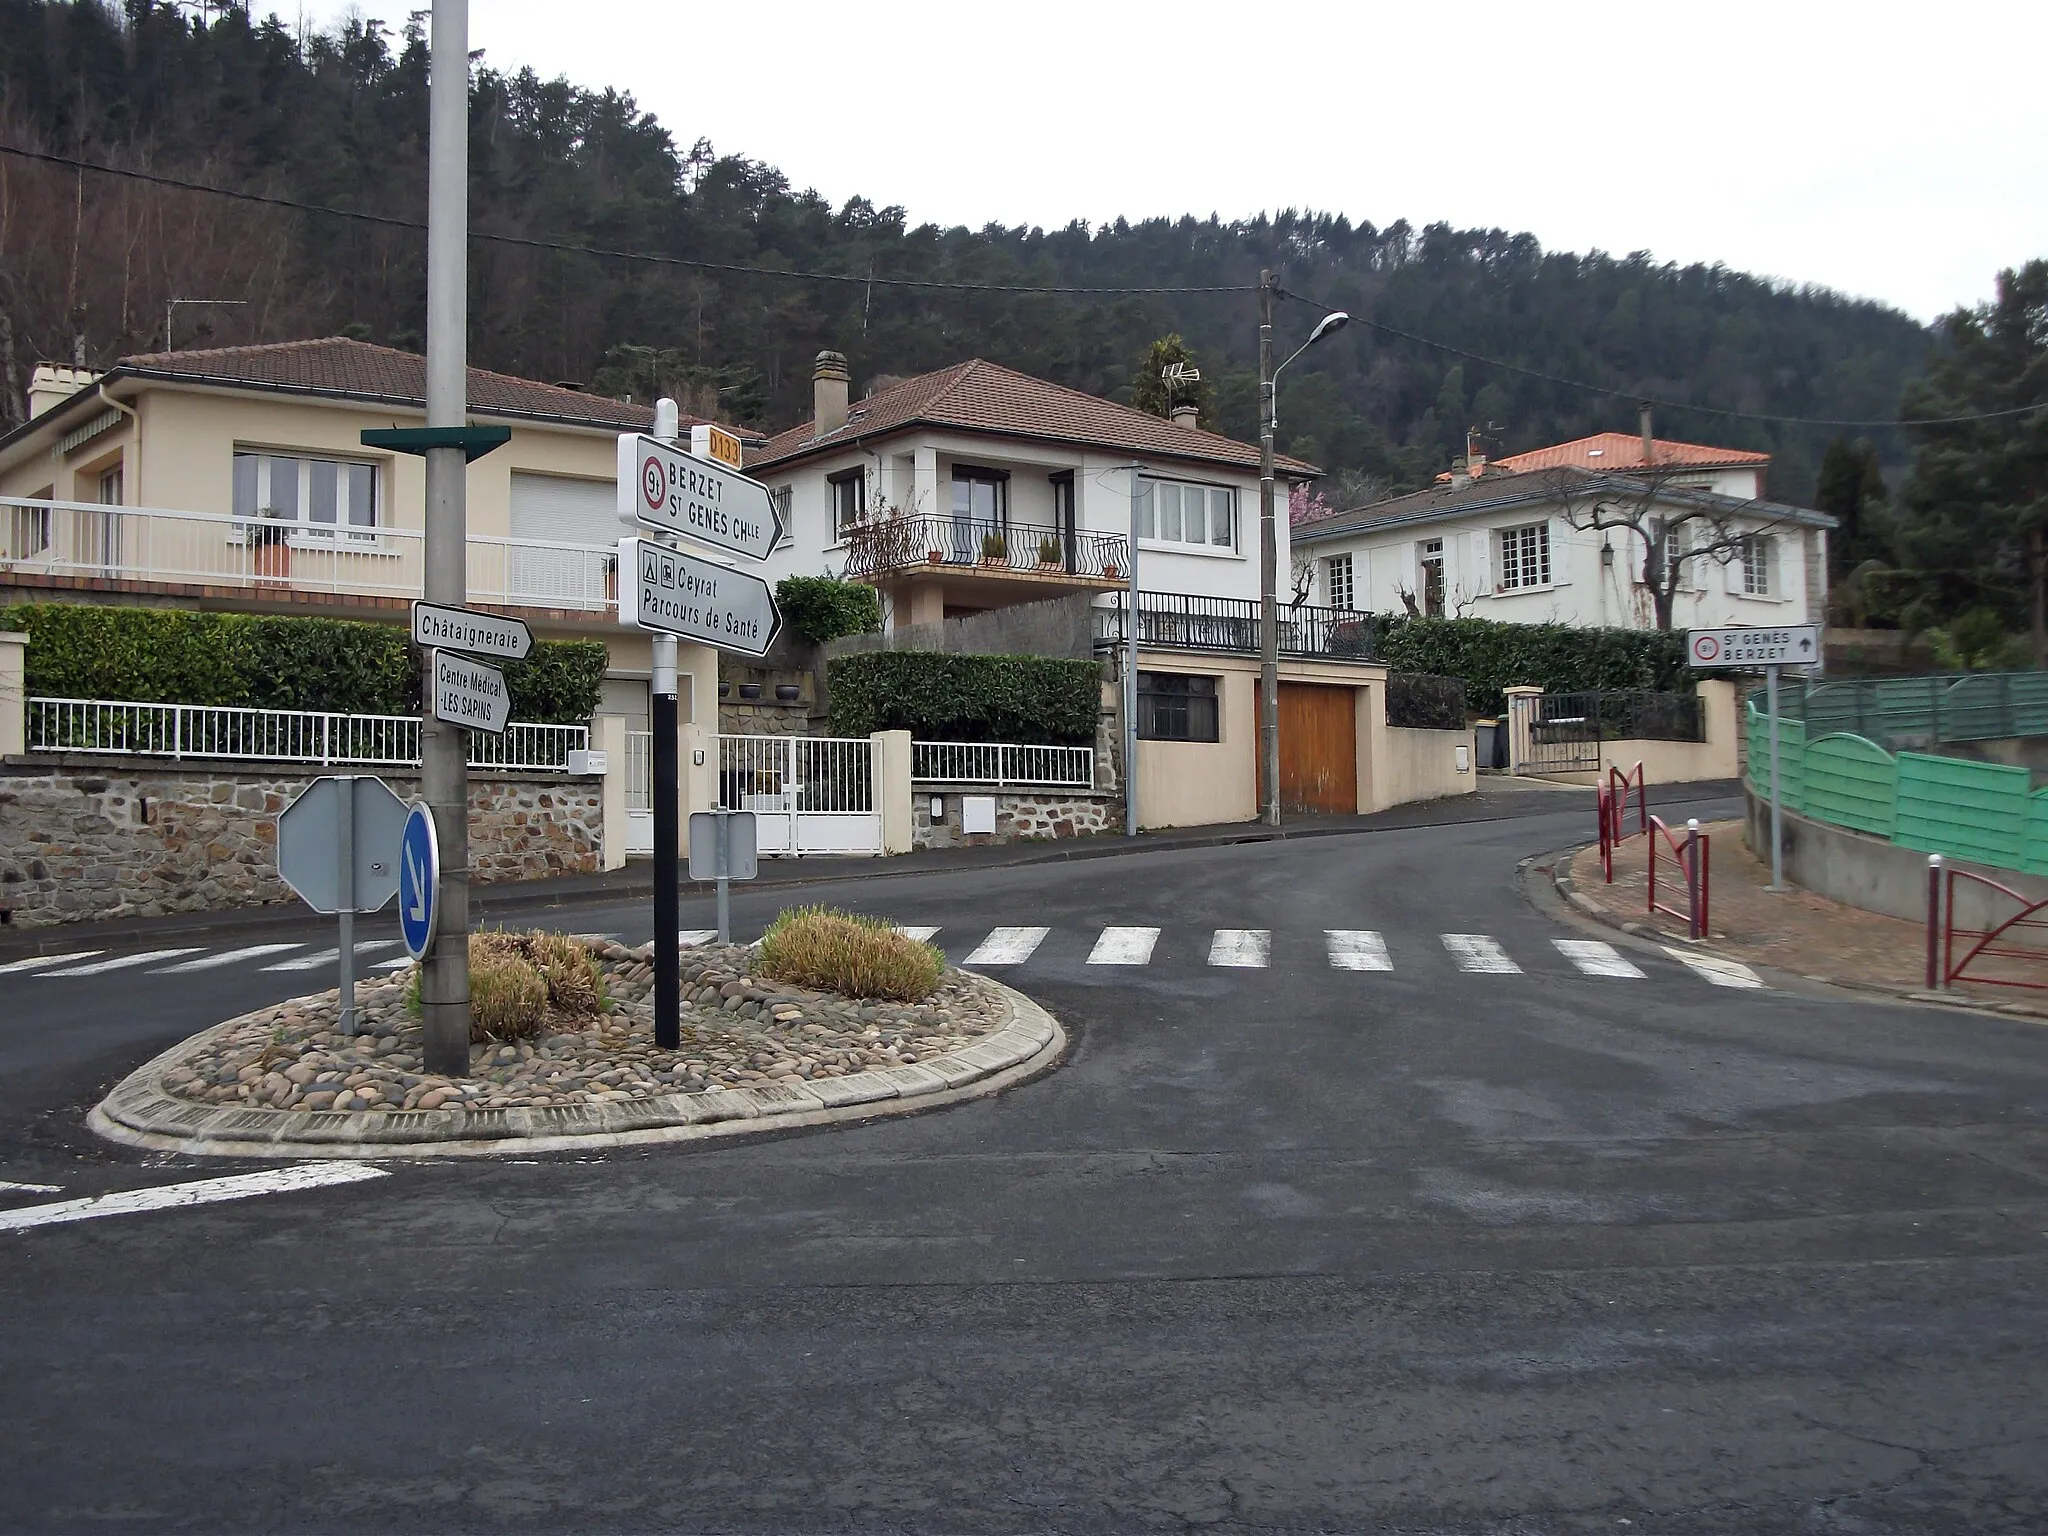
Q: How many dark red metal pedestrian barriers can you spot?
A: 4